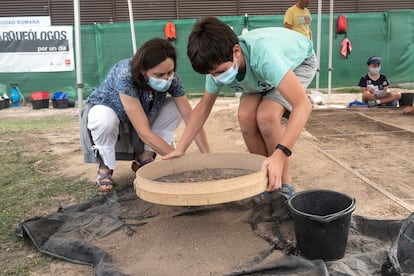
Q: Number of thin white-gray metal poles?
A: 4